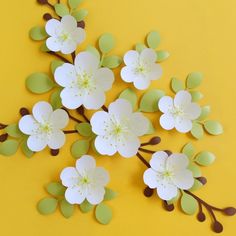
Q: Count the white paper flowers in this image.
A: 8